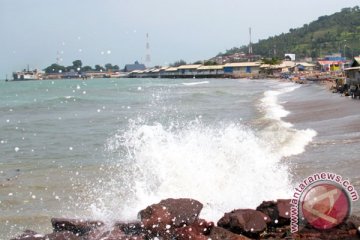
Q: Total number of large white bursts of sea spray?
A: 1